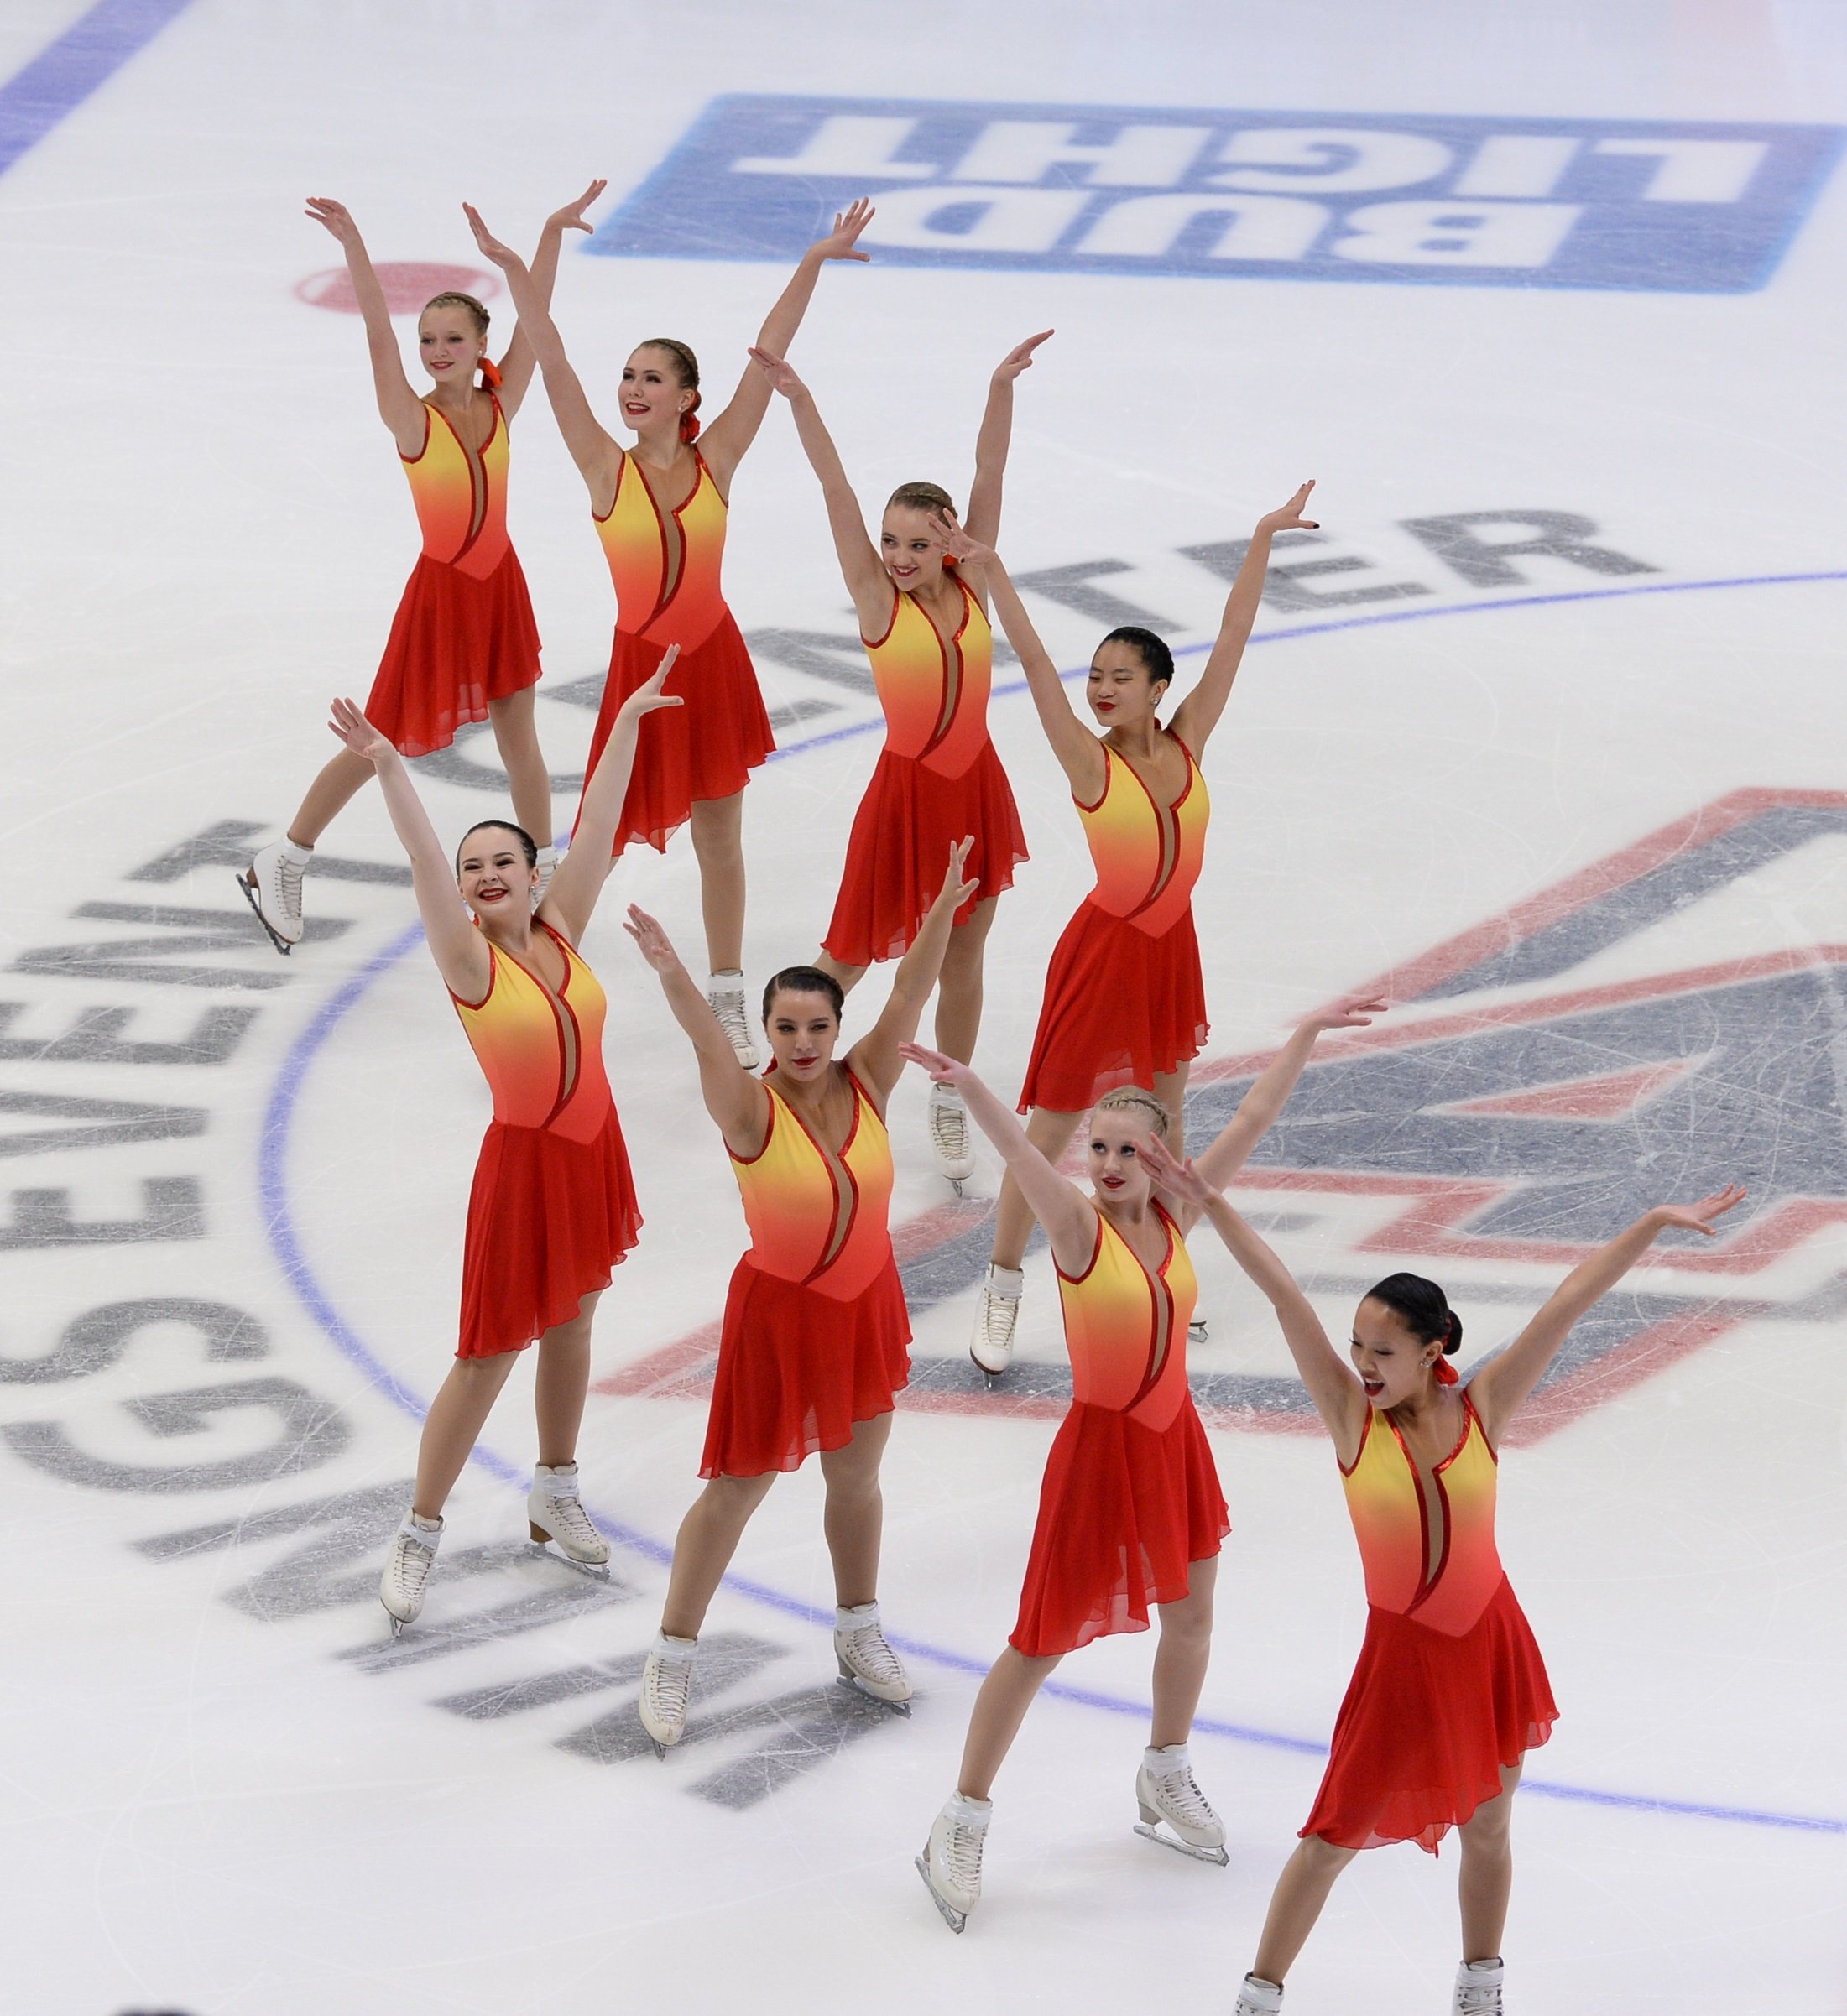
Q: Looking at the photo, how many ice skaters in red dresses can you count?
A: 8